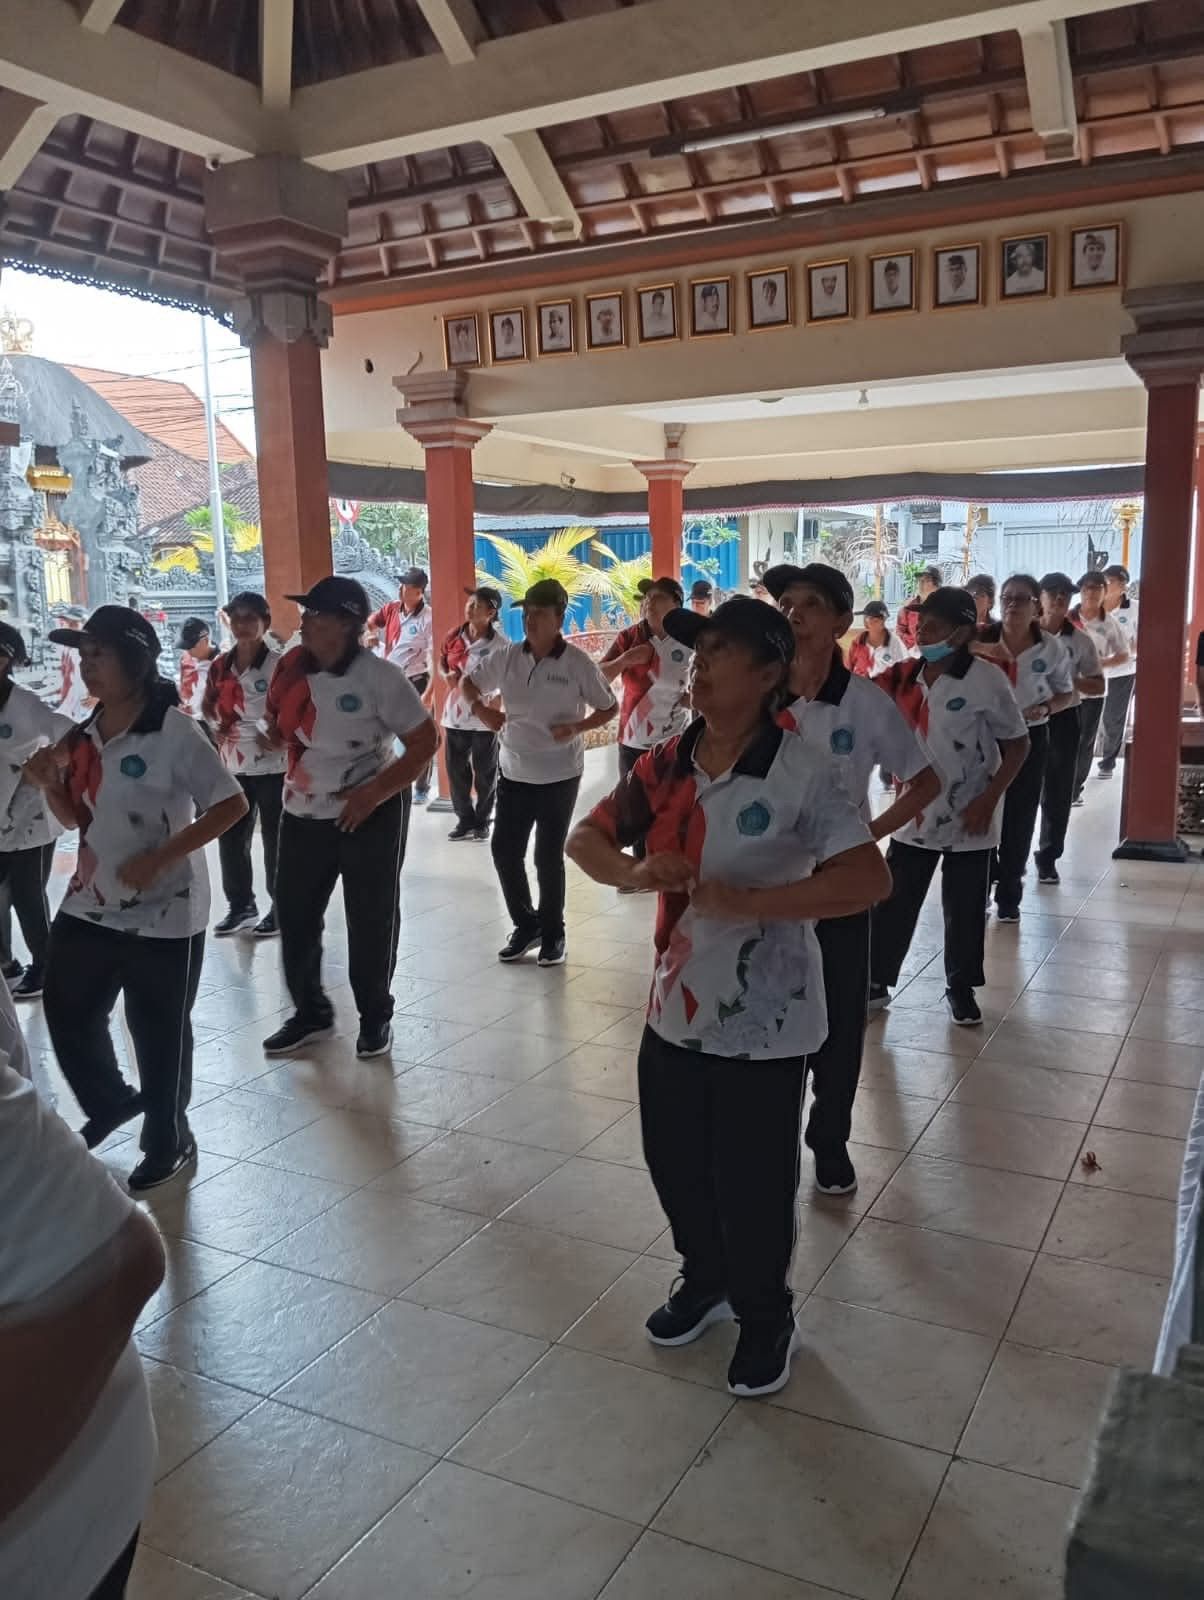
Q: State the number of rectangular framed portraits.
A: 12